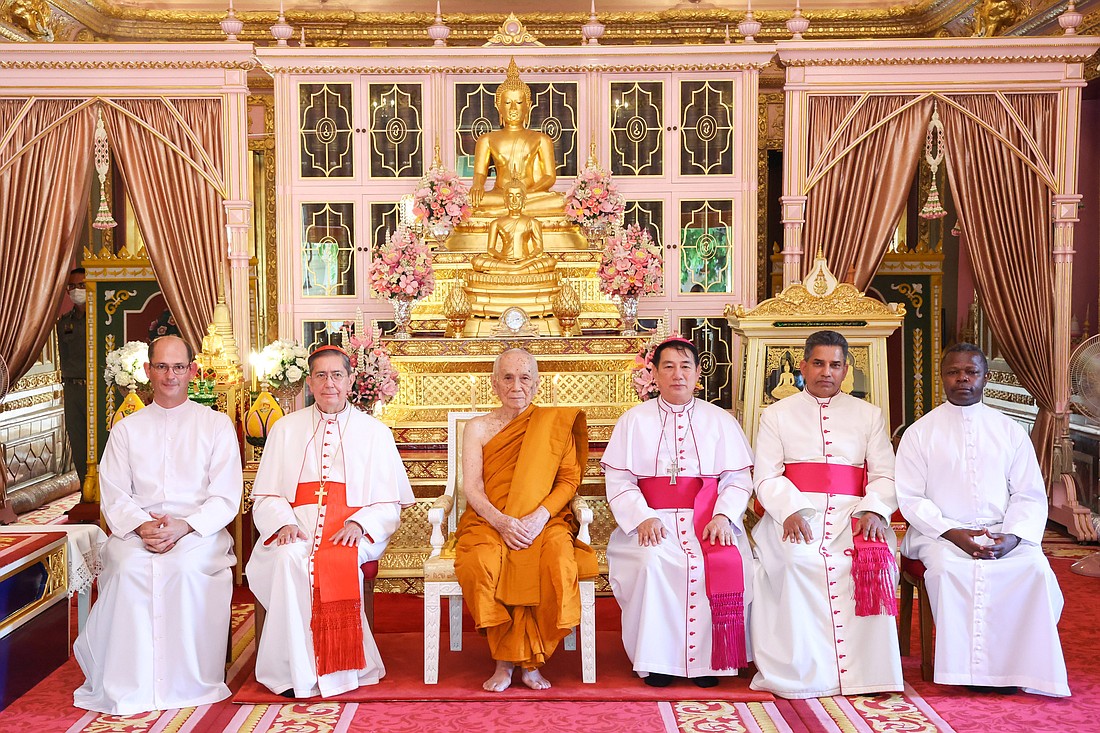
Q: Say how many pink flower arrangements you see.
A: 6